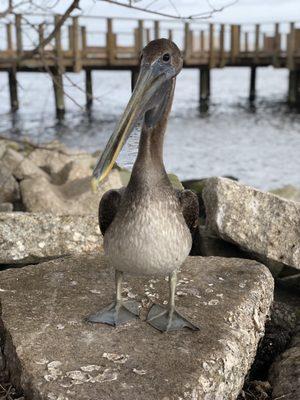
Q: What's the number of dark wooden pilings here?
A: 7